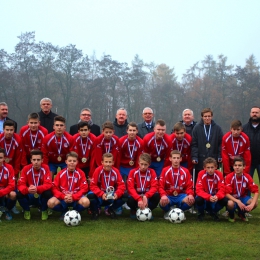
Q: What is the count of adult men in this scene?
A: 7